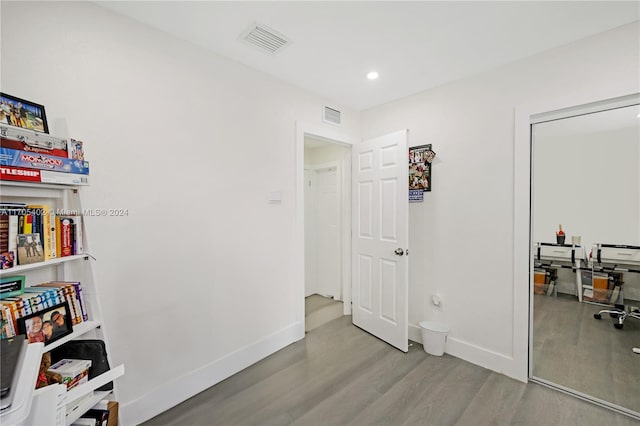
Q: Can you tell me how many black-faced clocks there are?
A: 0